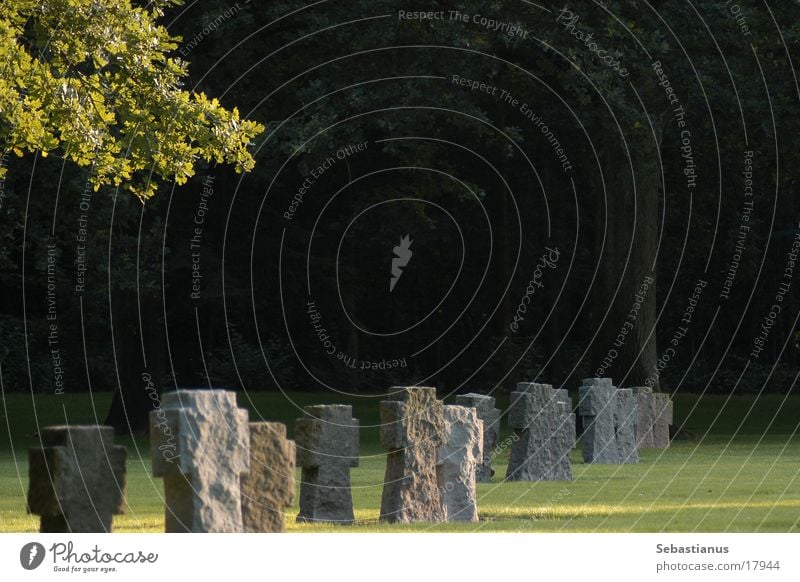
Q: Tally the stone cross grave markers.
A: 13